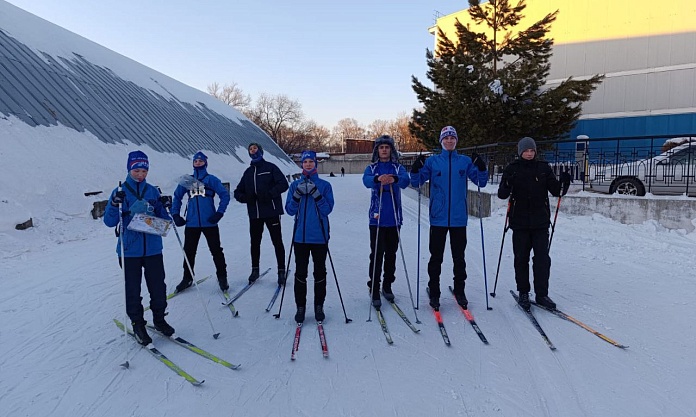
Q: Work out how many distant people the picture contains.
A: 2